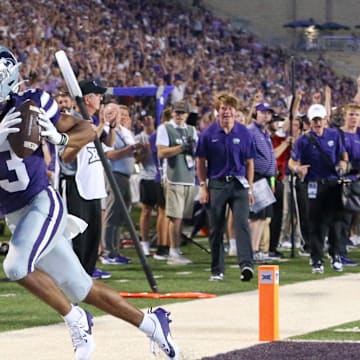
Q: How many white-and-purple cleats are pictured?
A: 2